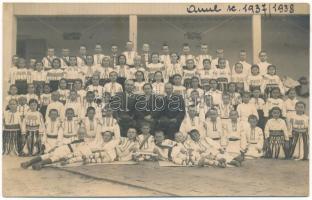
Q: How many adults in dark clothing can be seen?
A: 3